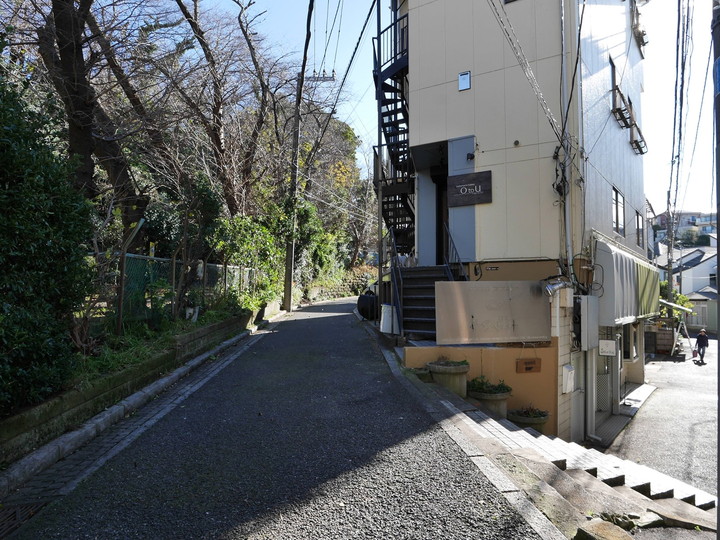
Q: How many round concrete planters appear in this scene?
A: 3